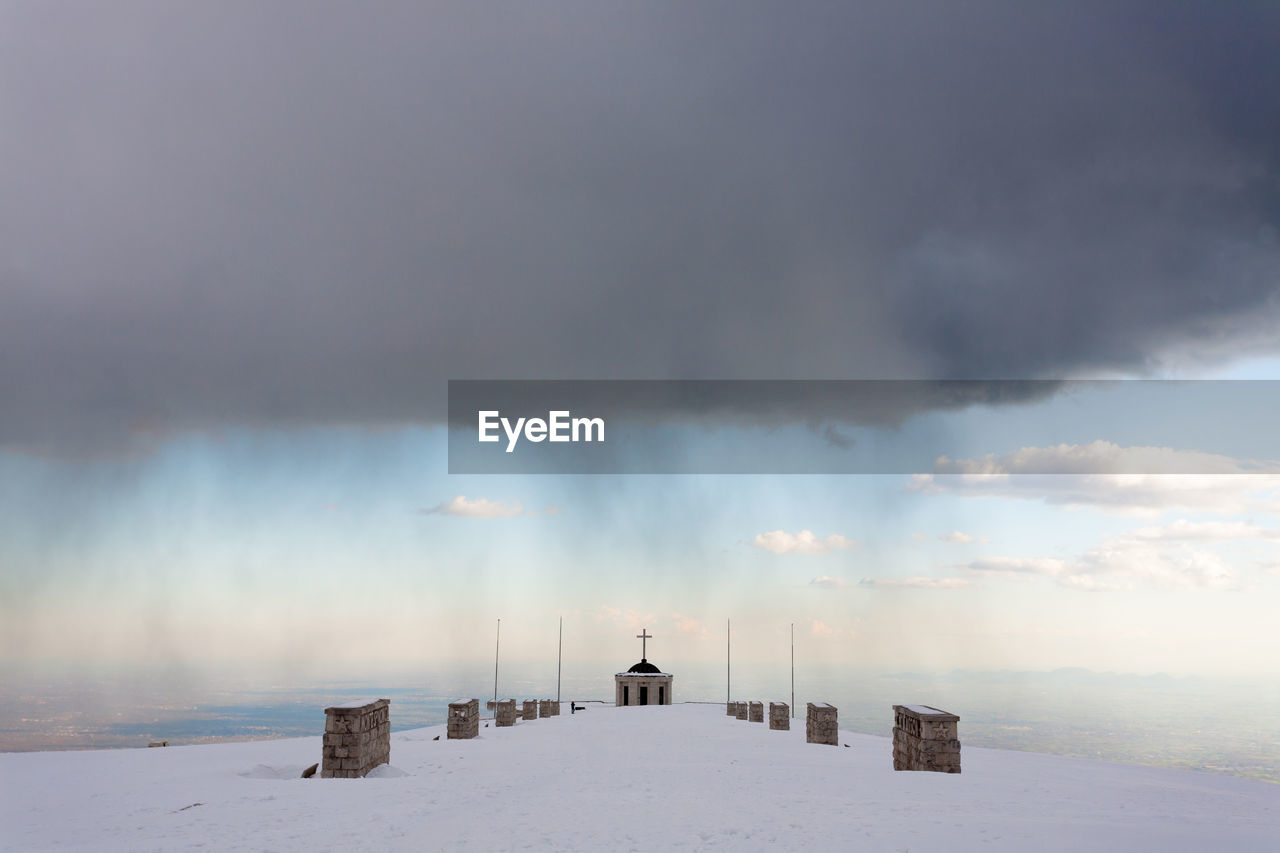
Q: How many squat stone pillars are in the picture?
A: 12